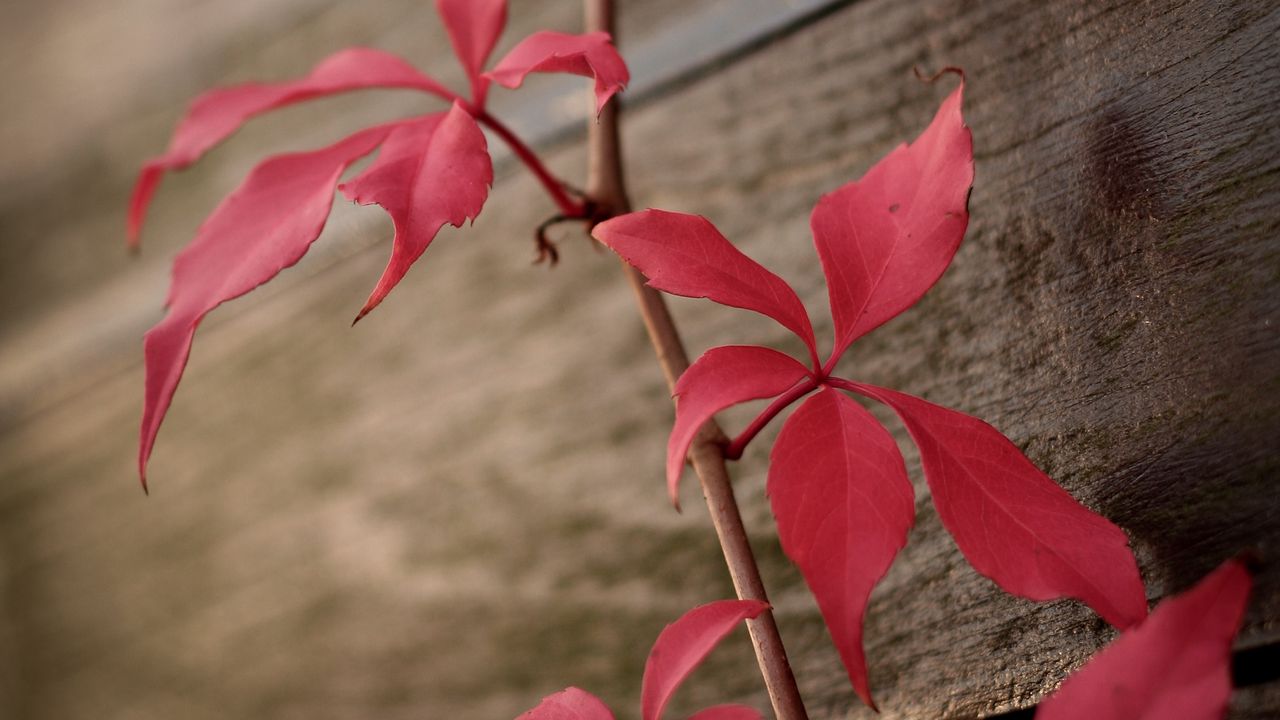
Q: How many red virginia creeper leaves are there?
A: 14